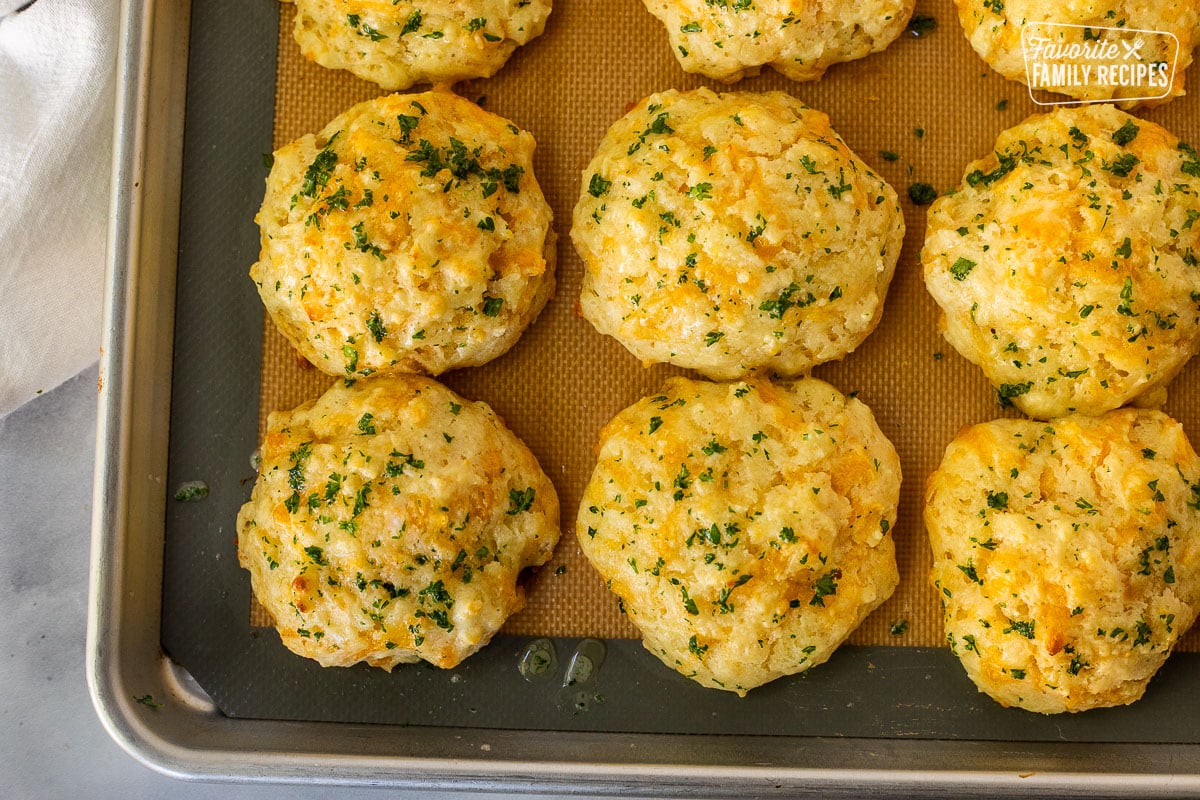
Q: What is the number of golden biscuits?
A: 9